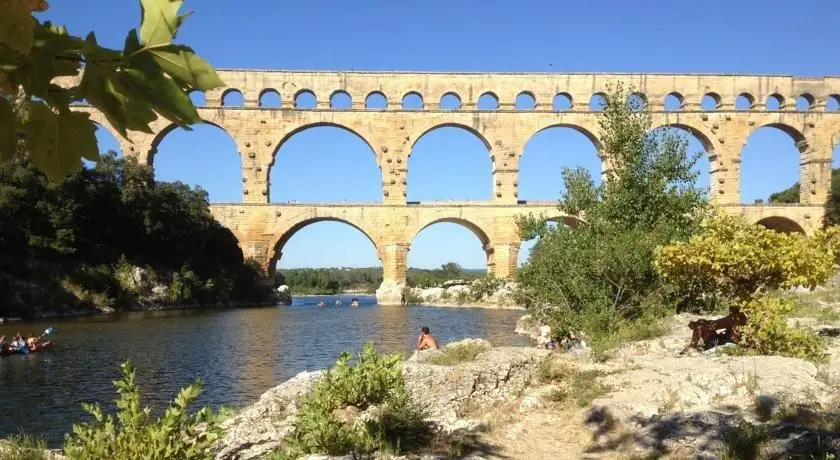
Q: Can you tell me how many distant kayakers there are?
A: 3